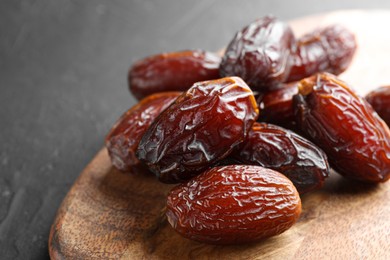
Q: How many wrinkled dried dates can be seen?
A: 10